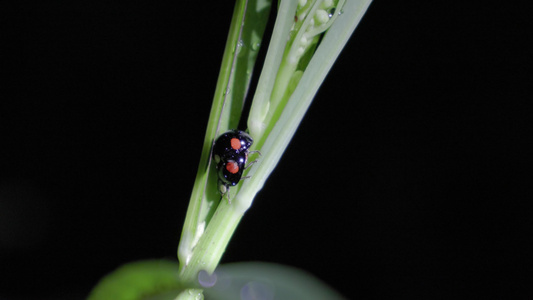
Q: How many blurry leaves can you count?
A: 2